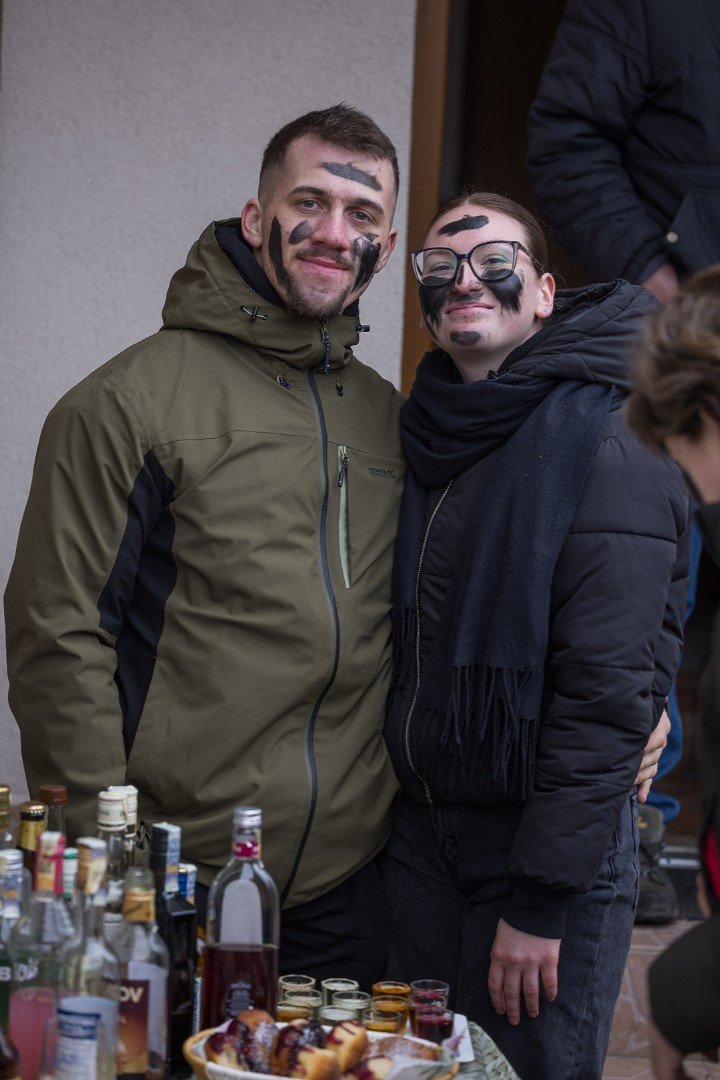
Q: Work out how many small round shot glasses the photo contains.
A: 12